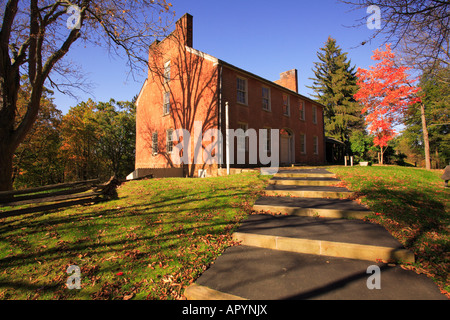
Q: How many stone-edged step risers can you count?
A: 6